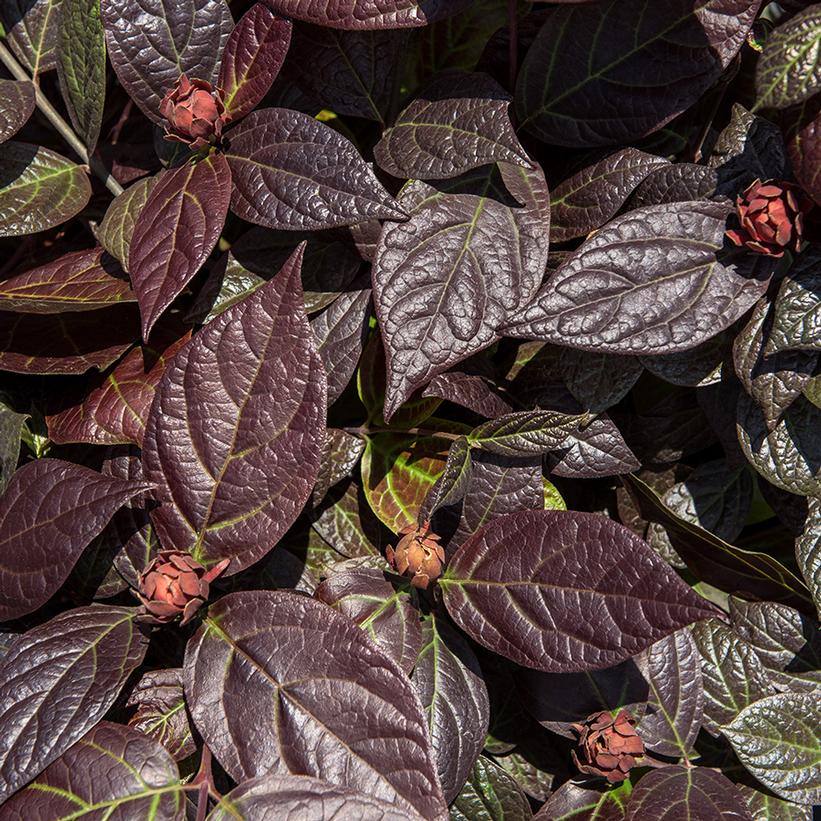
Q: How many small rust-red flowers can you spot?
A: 5